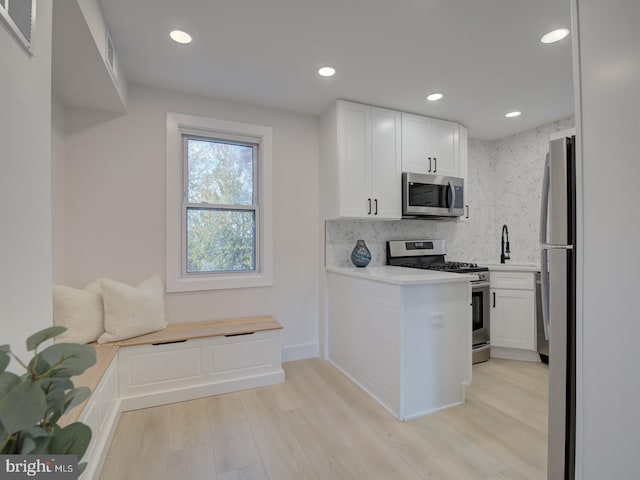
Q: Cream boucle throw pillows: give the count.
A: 2